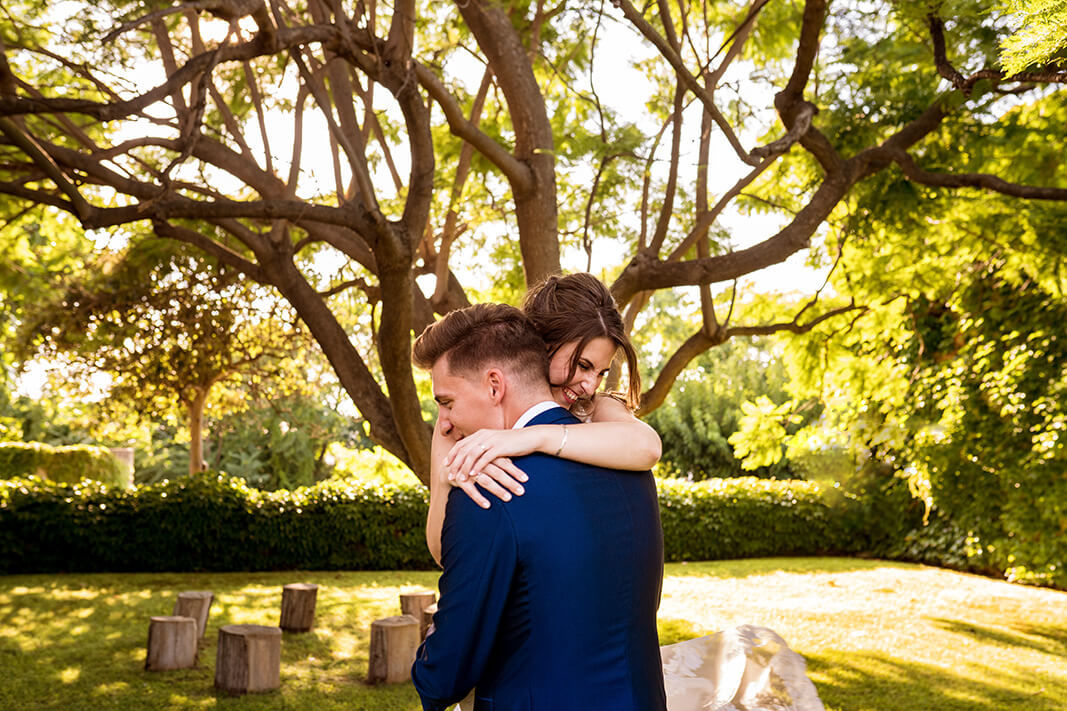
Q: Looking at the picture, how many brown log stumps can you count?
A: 7